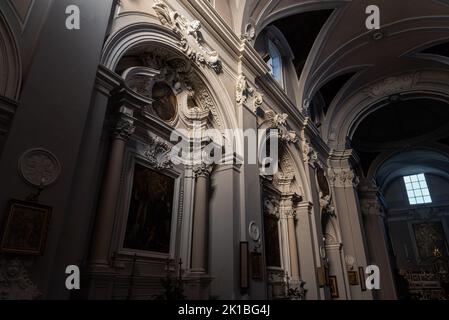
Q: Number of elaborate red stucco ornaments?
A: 0